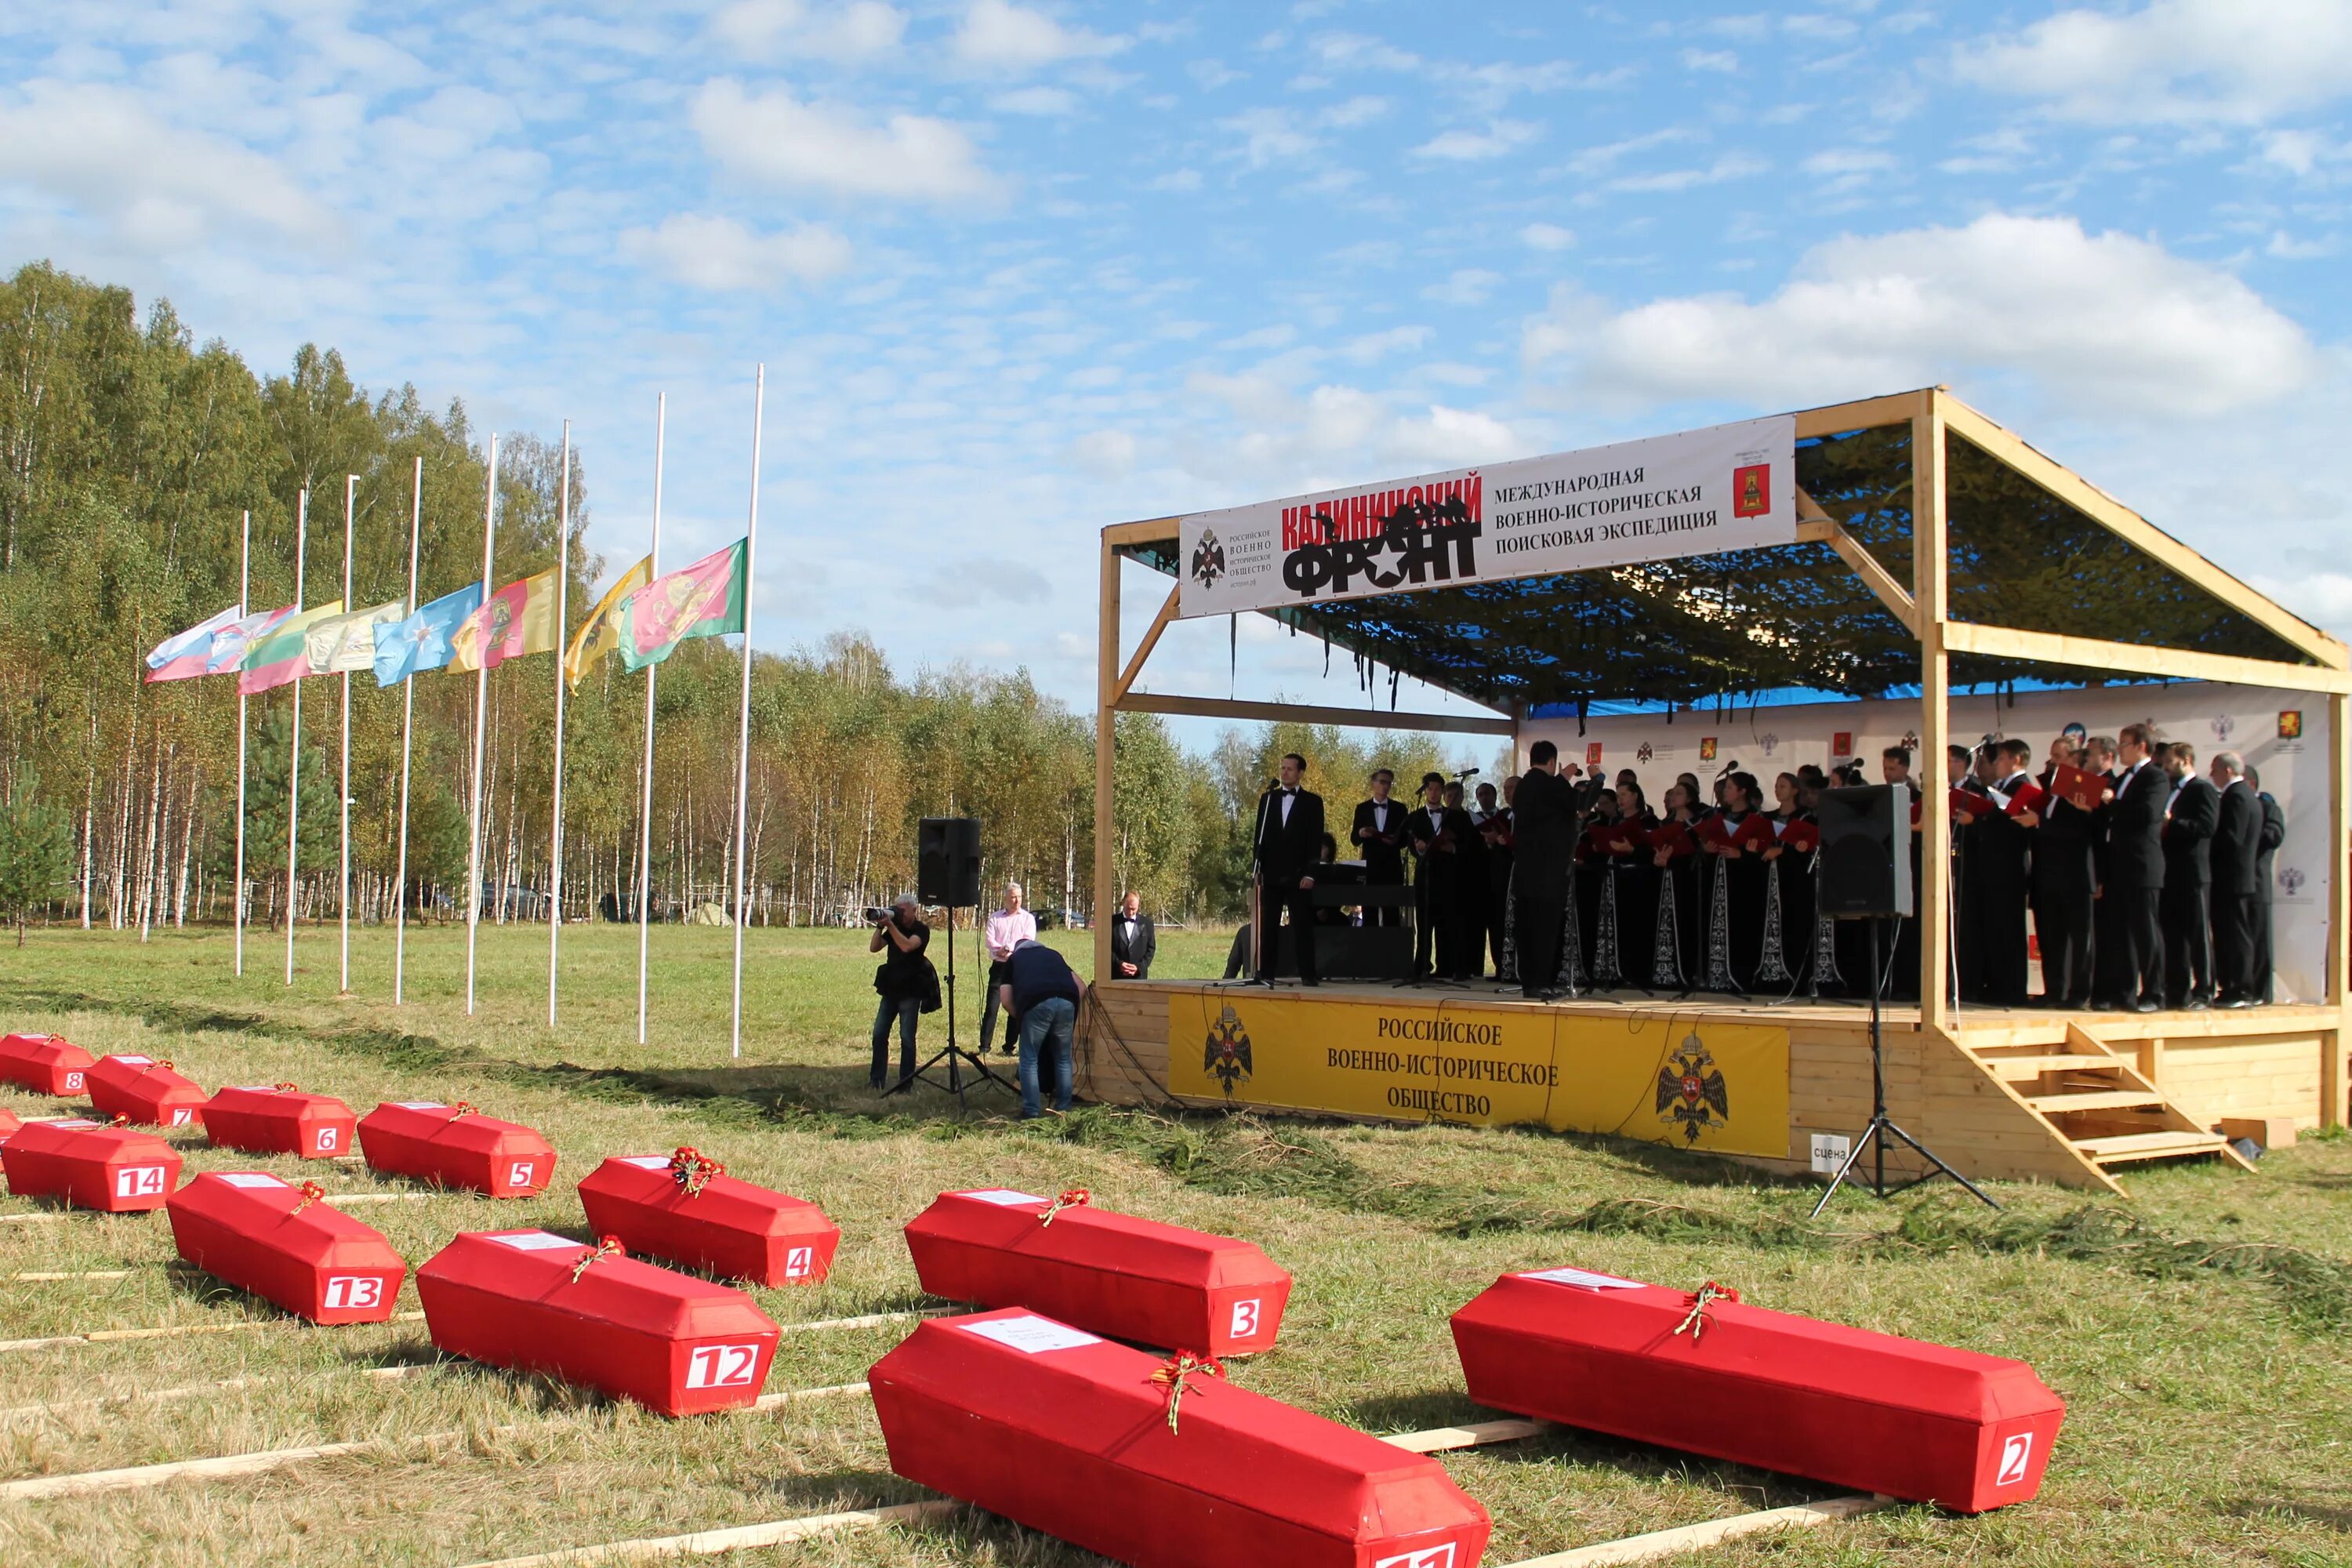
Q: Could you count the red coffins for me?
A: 12